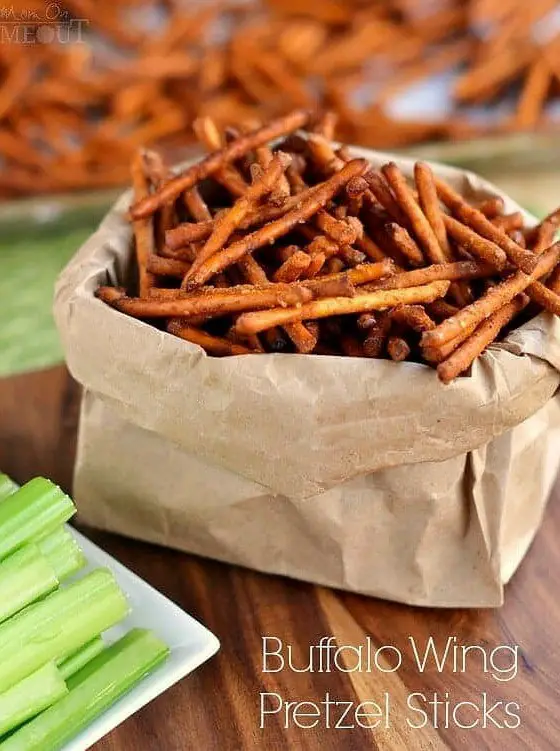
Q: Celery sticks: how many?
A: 8